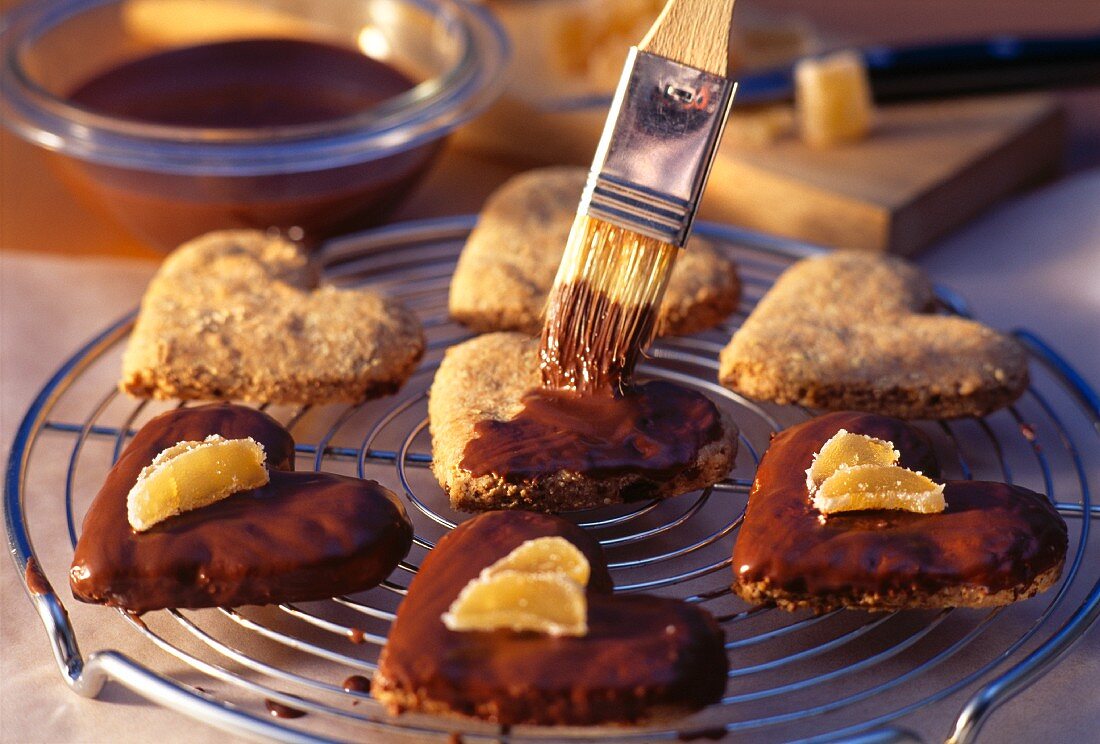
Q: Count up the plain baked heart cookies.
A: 3